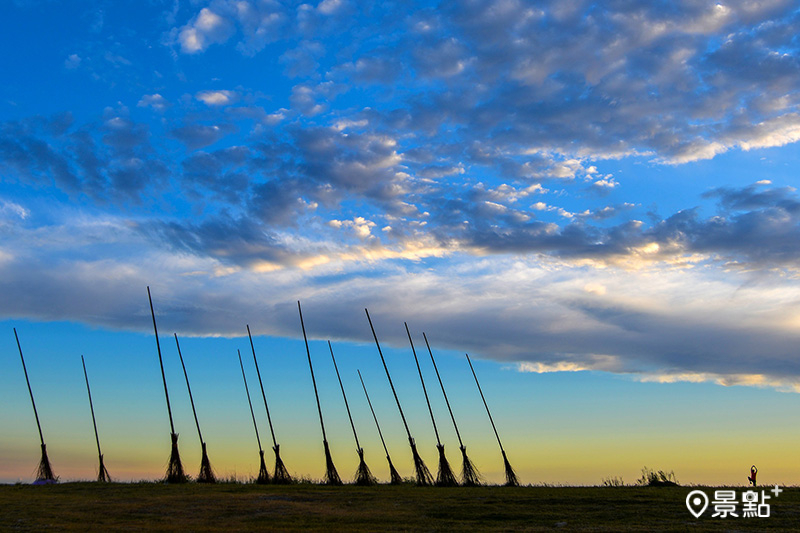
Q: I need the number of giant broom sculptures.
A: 13